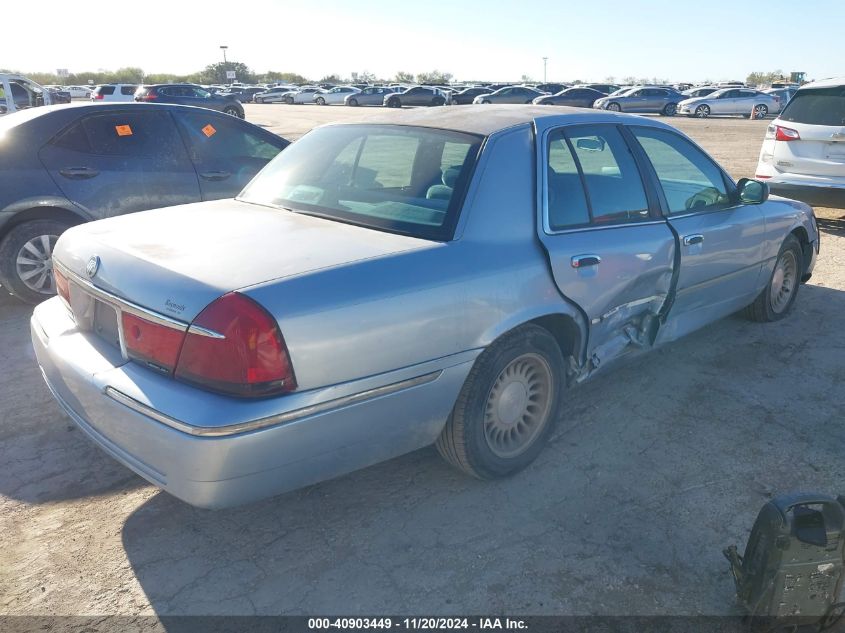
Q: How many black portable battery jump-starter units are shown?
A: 1